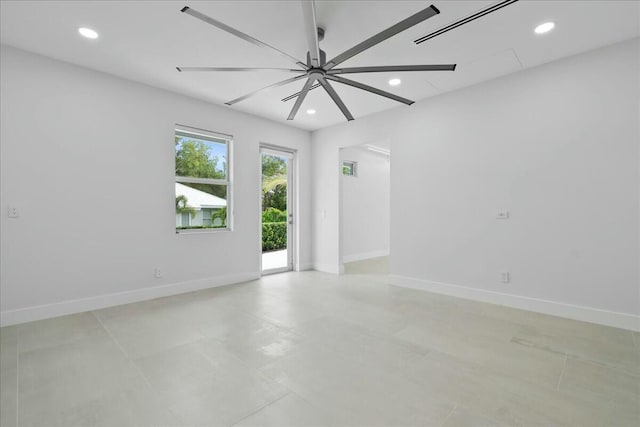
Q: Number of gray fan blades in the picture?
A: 9